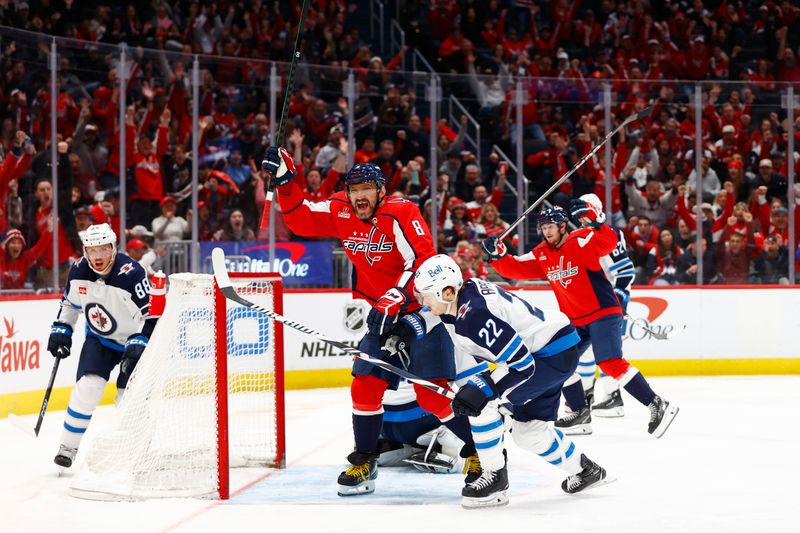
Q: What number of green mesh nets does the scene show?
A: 0